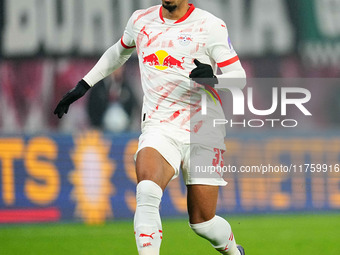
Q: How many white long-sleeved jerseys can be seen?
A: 1